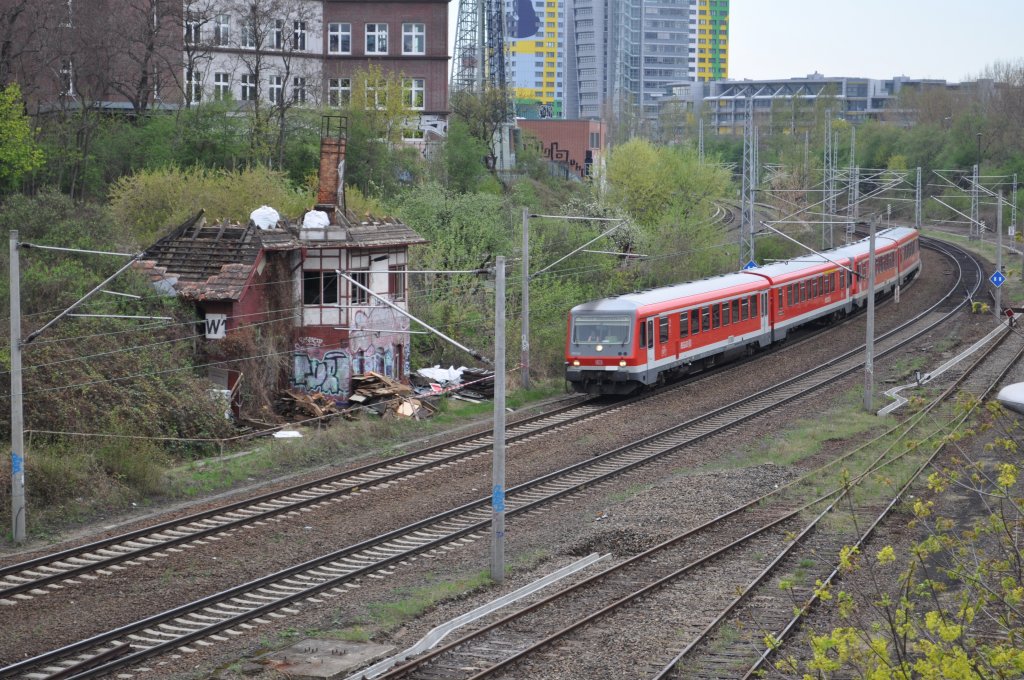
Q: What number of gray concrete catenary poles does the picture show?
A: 5